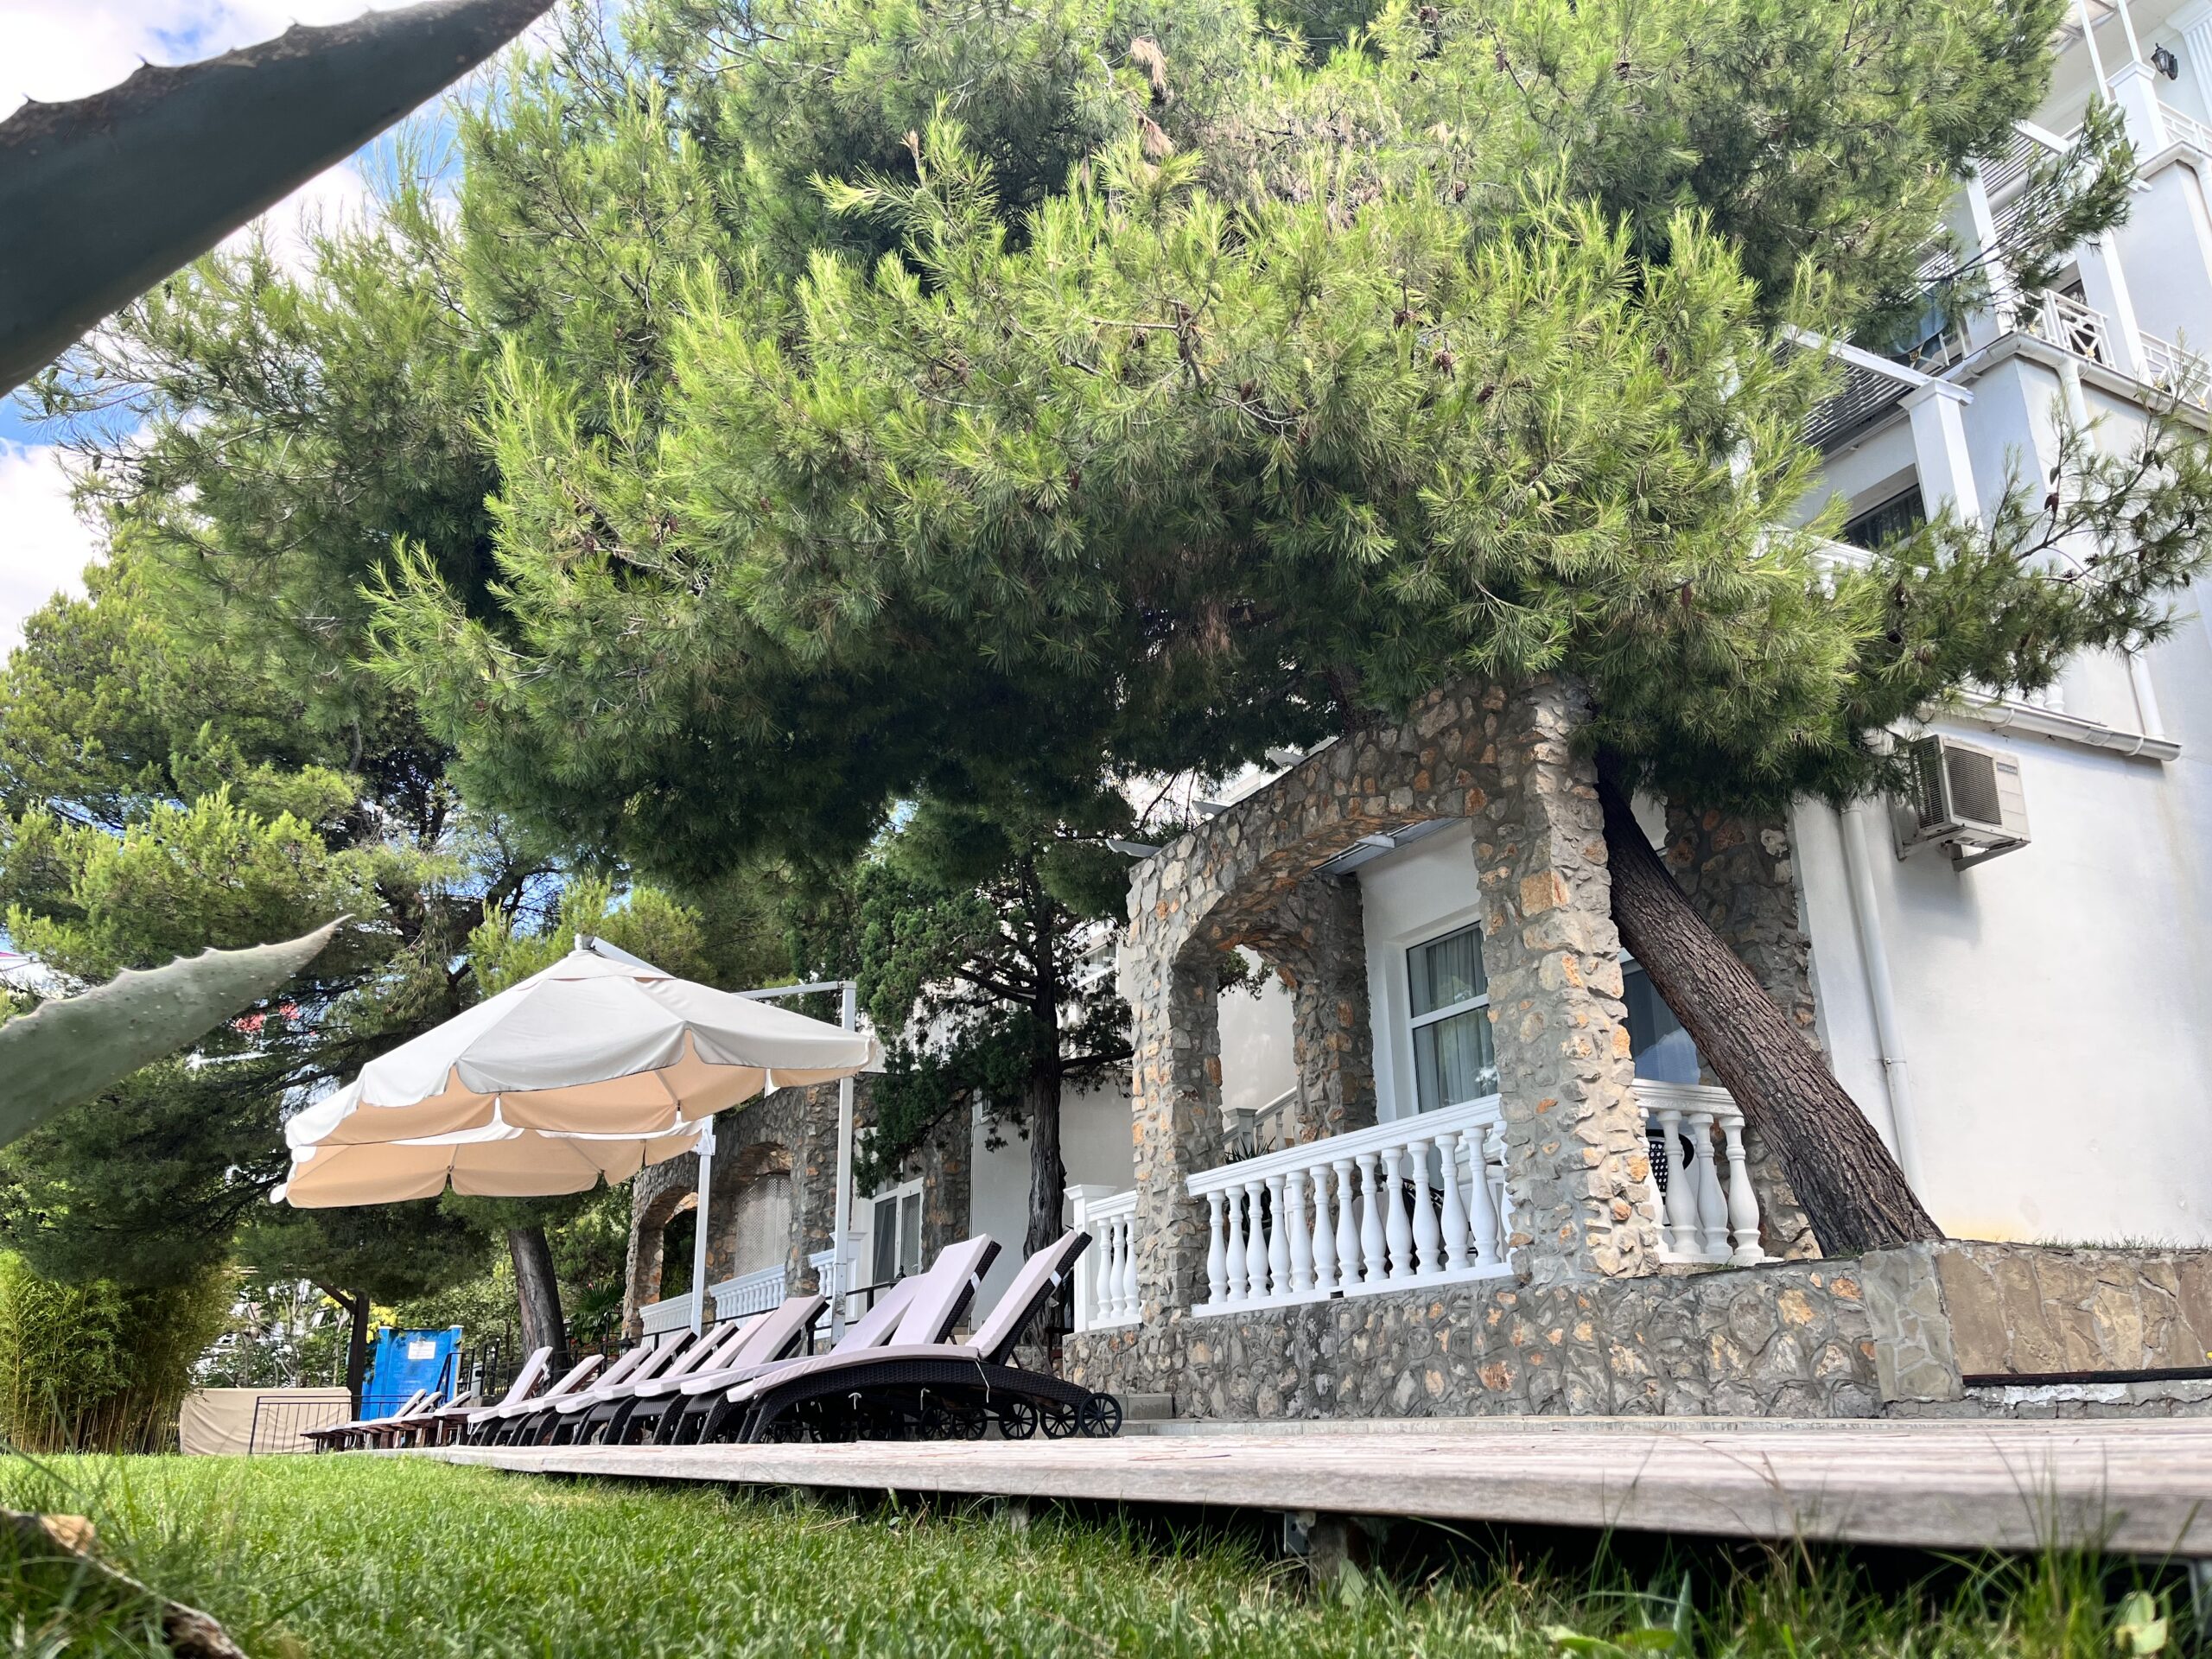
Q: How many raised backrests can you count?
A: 13